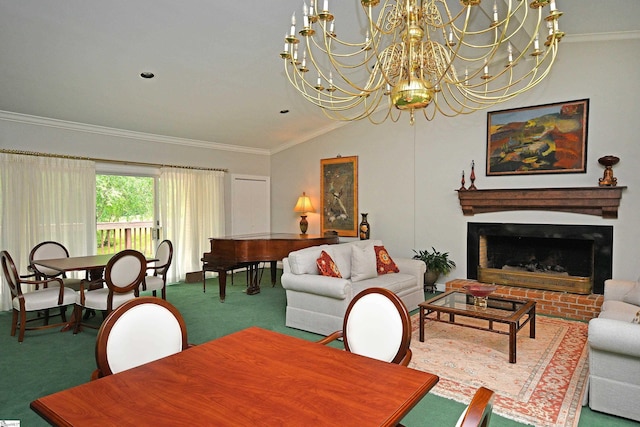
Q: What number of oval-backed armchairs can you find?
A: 7